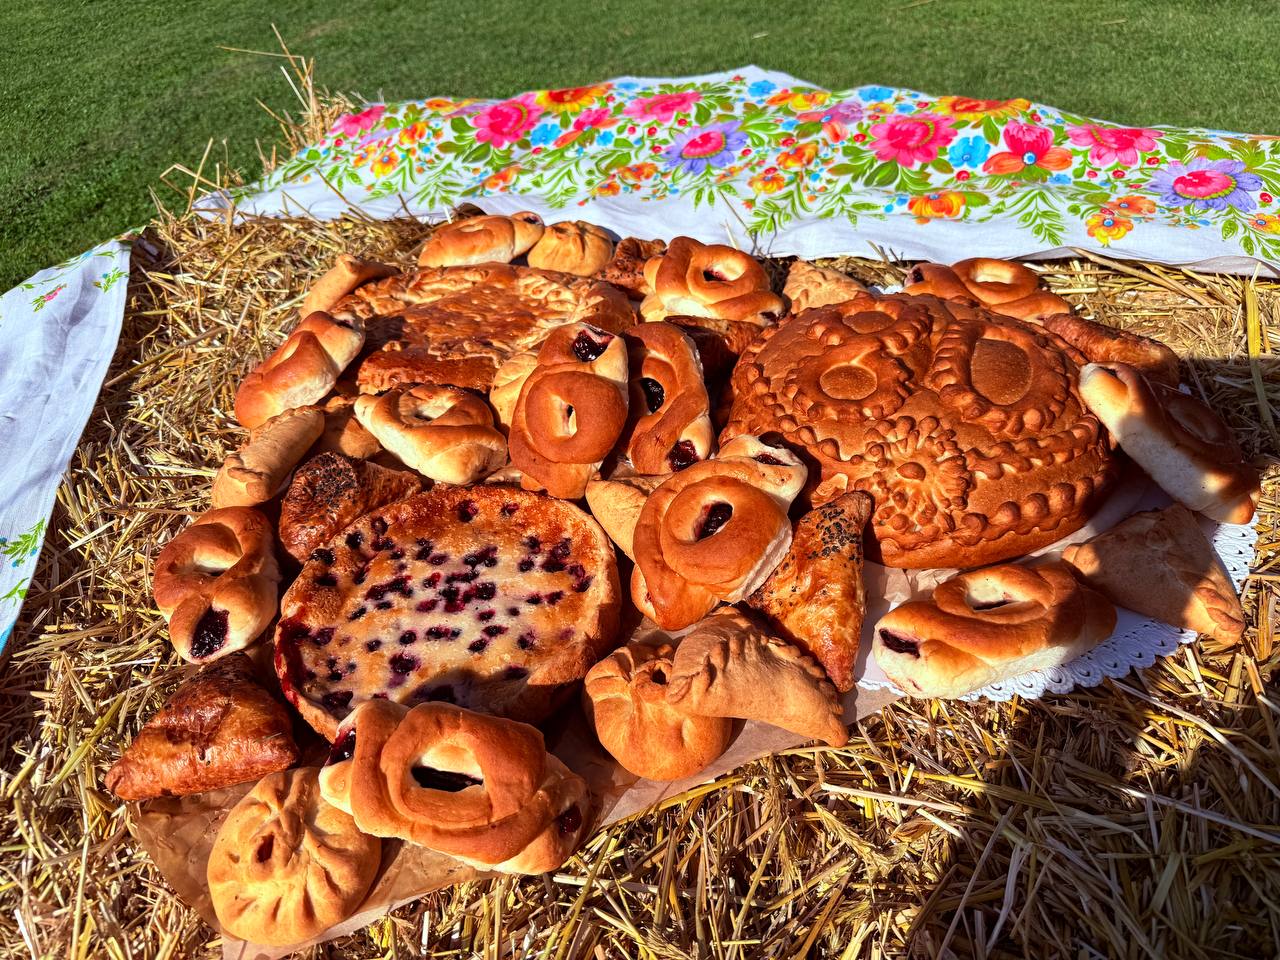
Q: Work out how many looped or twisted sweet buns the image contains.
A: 12